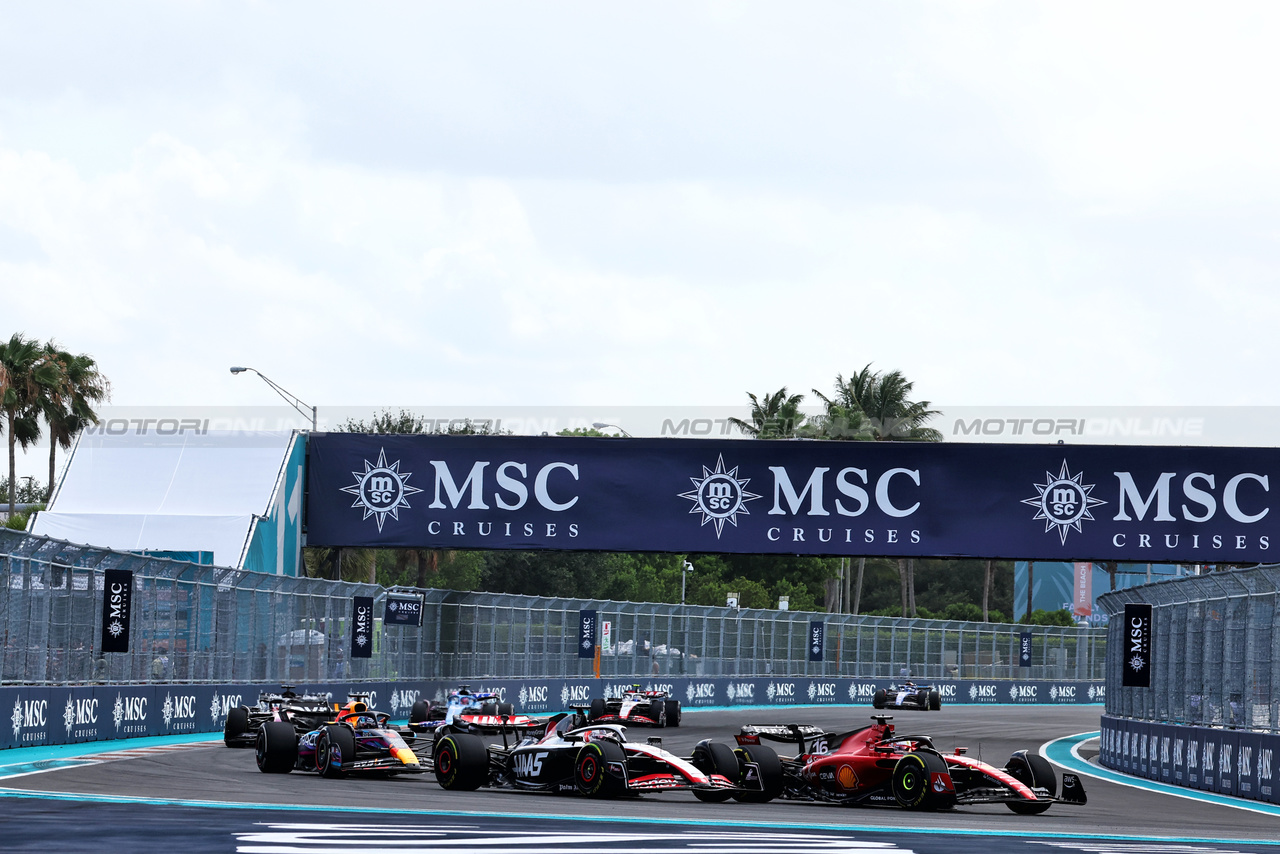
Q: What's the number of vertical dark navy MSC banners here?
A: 6